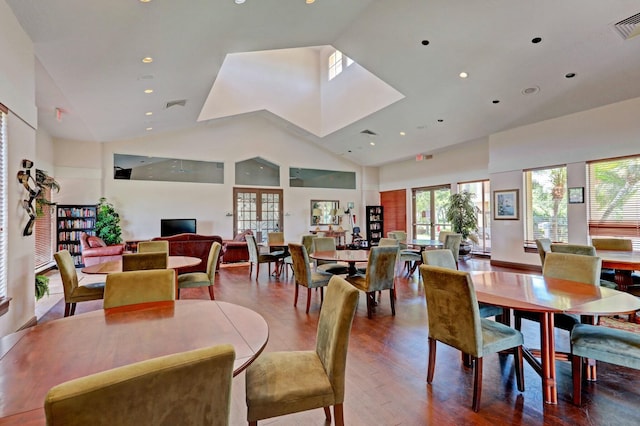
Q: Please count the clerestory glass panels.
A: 3